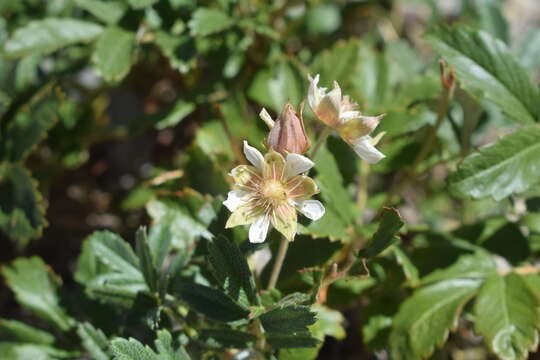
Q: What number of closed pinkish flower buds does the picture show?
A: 1